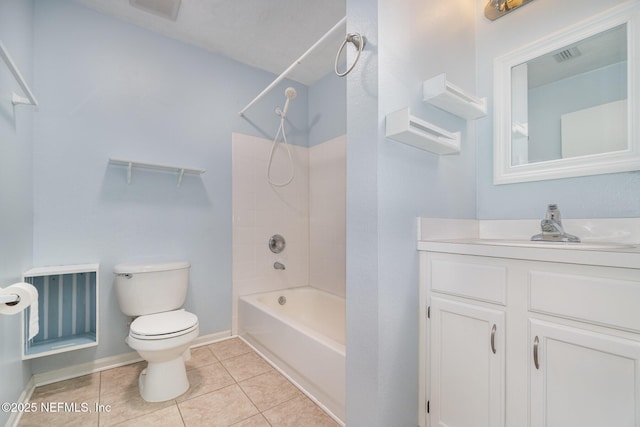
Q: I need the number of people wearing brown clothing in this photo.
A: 0